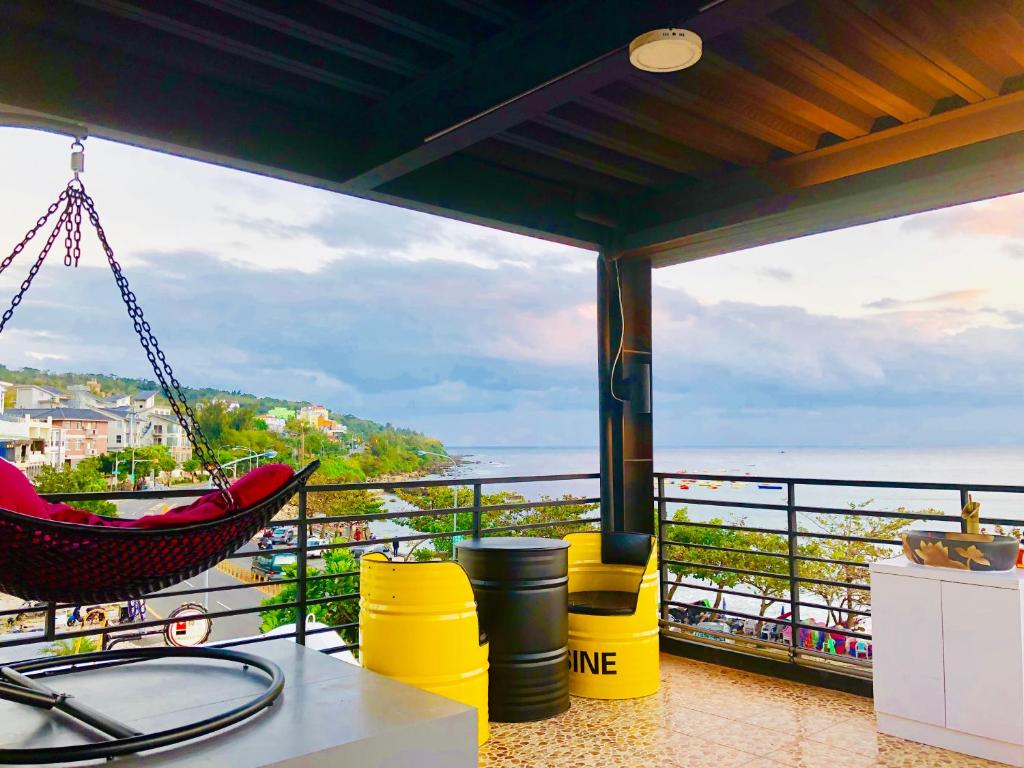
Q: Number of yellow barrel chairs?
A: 2